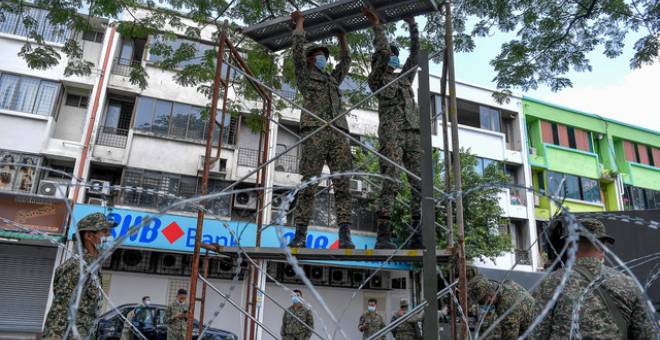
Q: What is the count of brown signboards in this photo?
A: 1